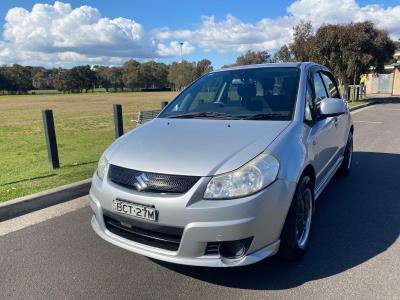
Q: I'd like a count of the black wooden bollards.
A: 3